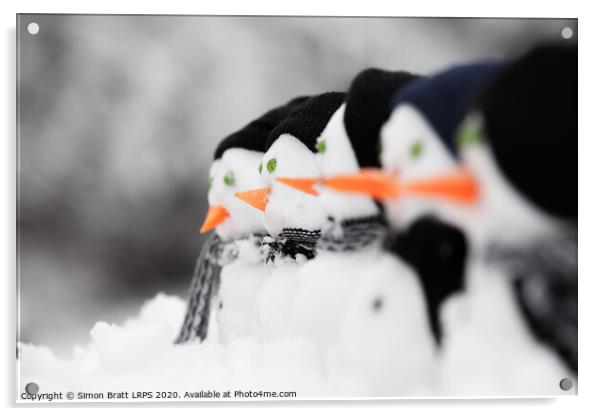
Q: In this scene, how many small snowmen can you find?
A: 5